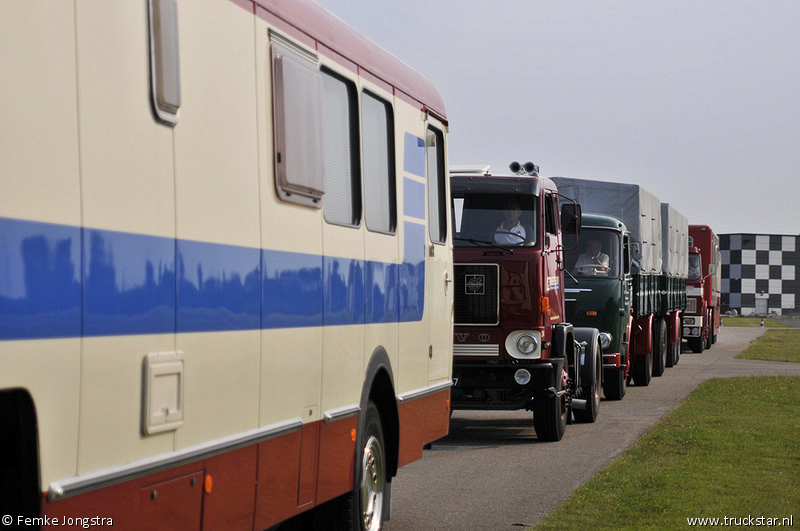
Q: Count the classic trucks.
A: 3